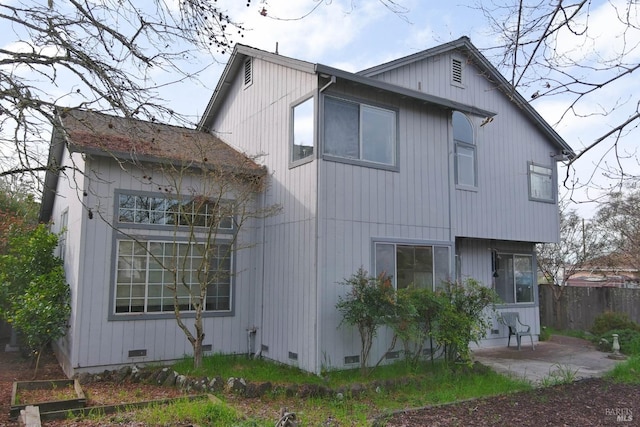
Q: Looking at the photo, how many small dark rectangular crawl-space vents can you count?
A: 8